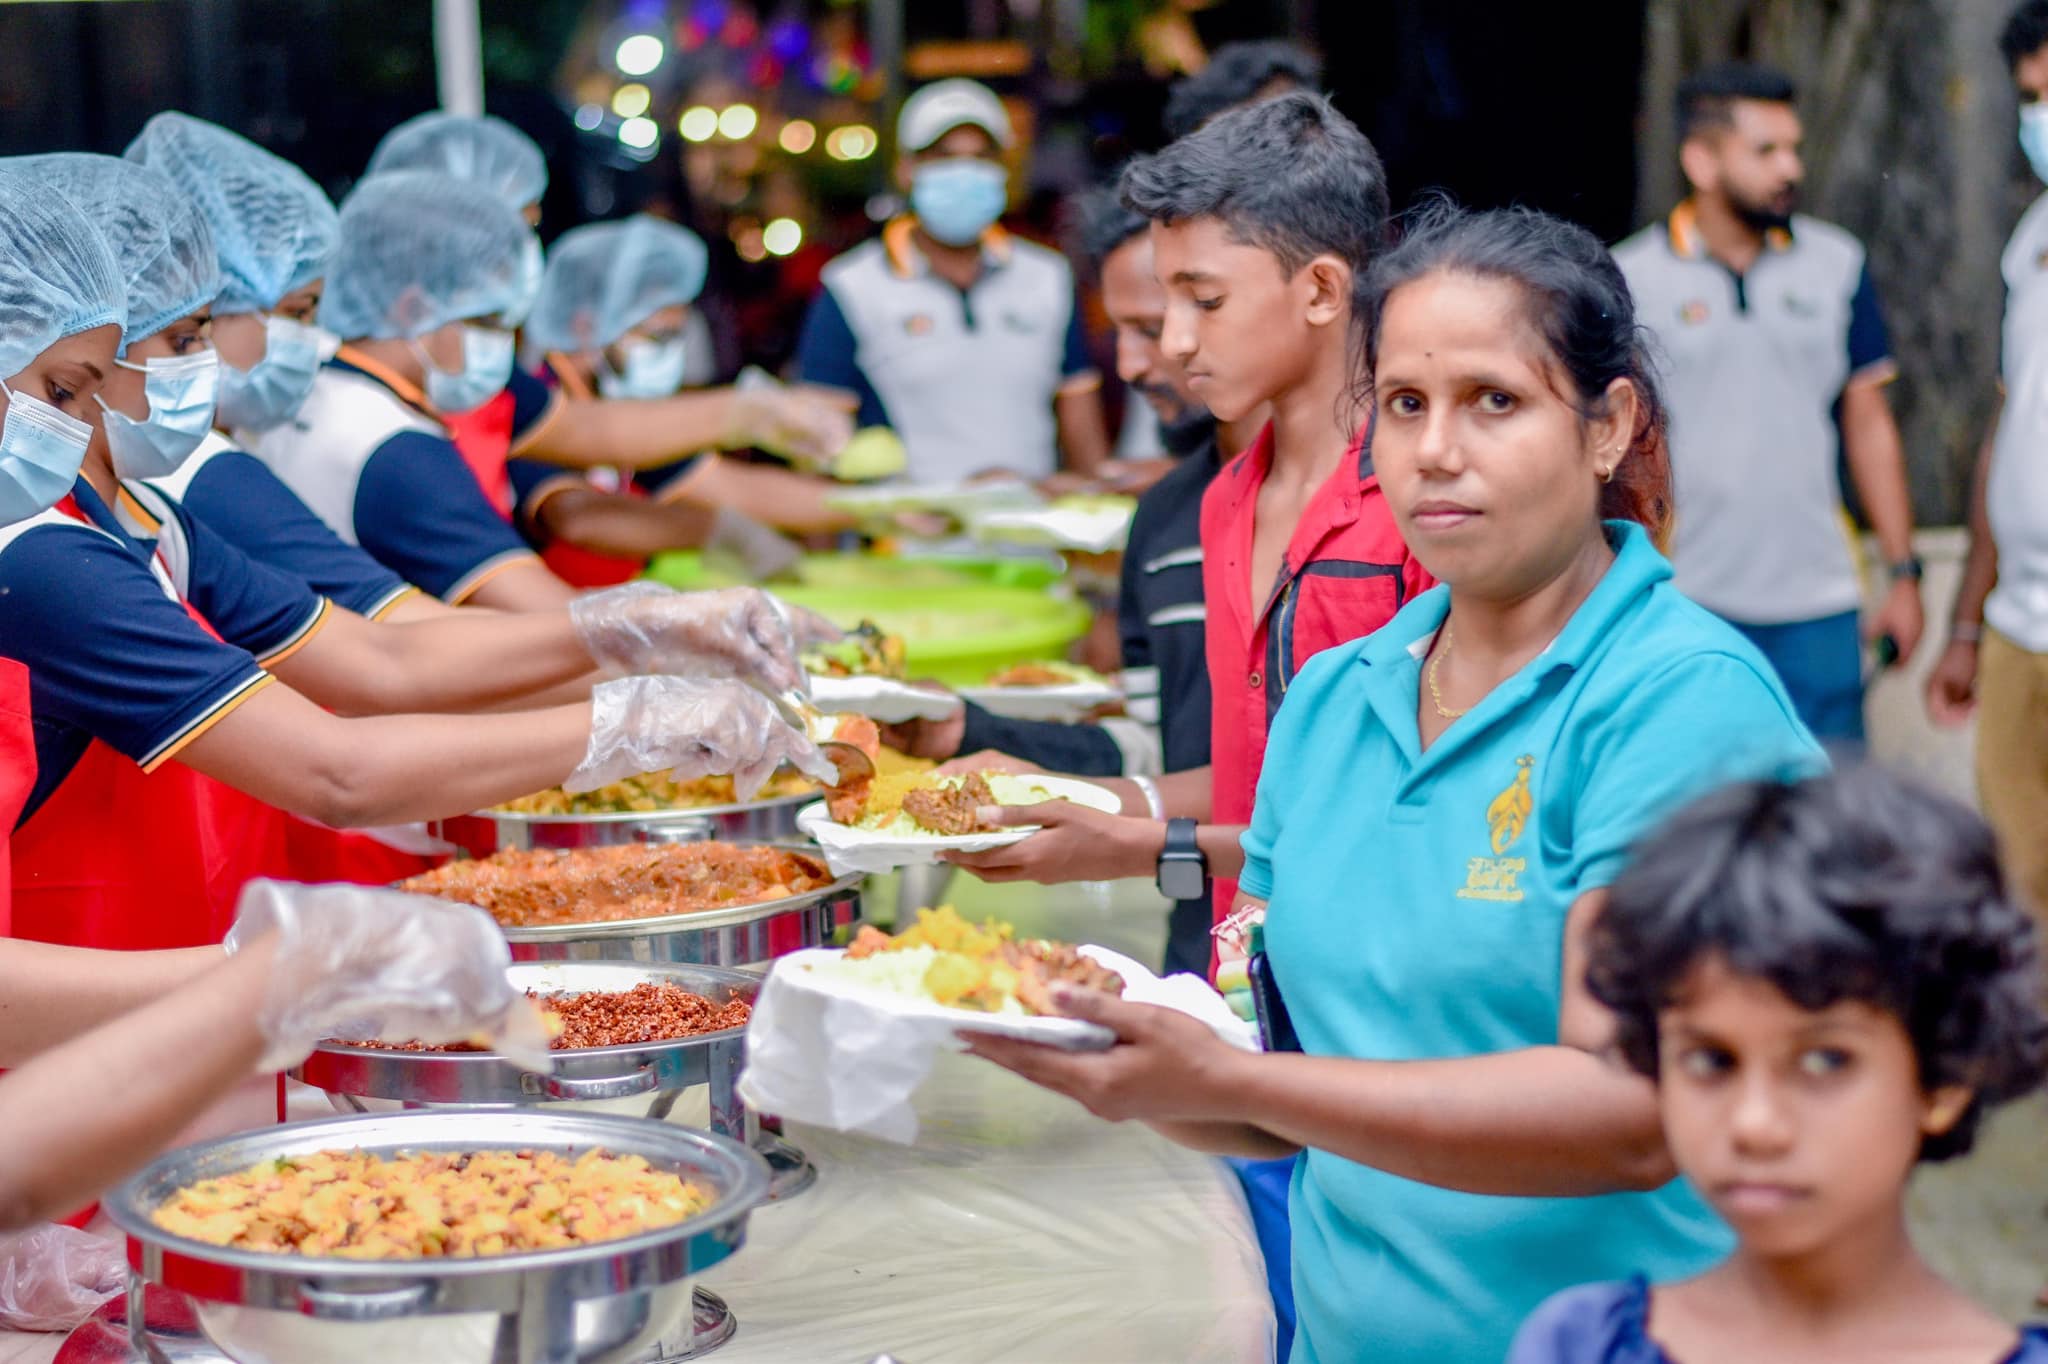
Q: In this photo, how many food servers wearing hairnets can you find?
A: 6